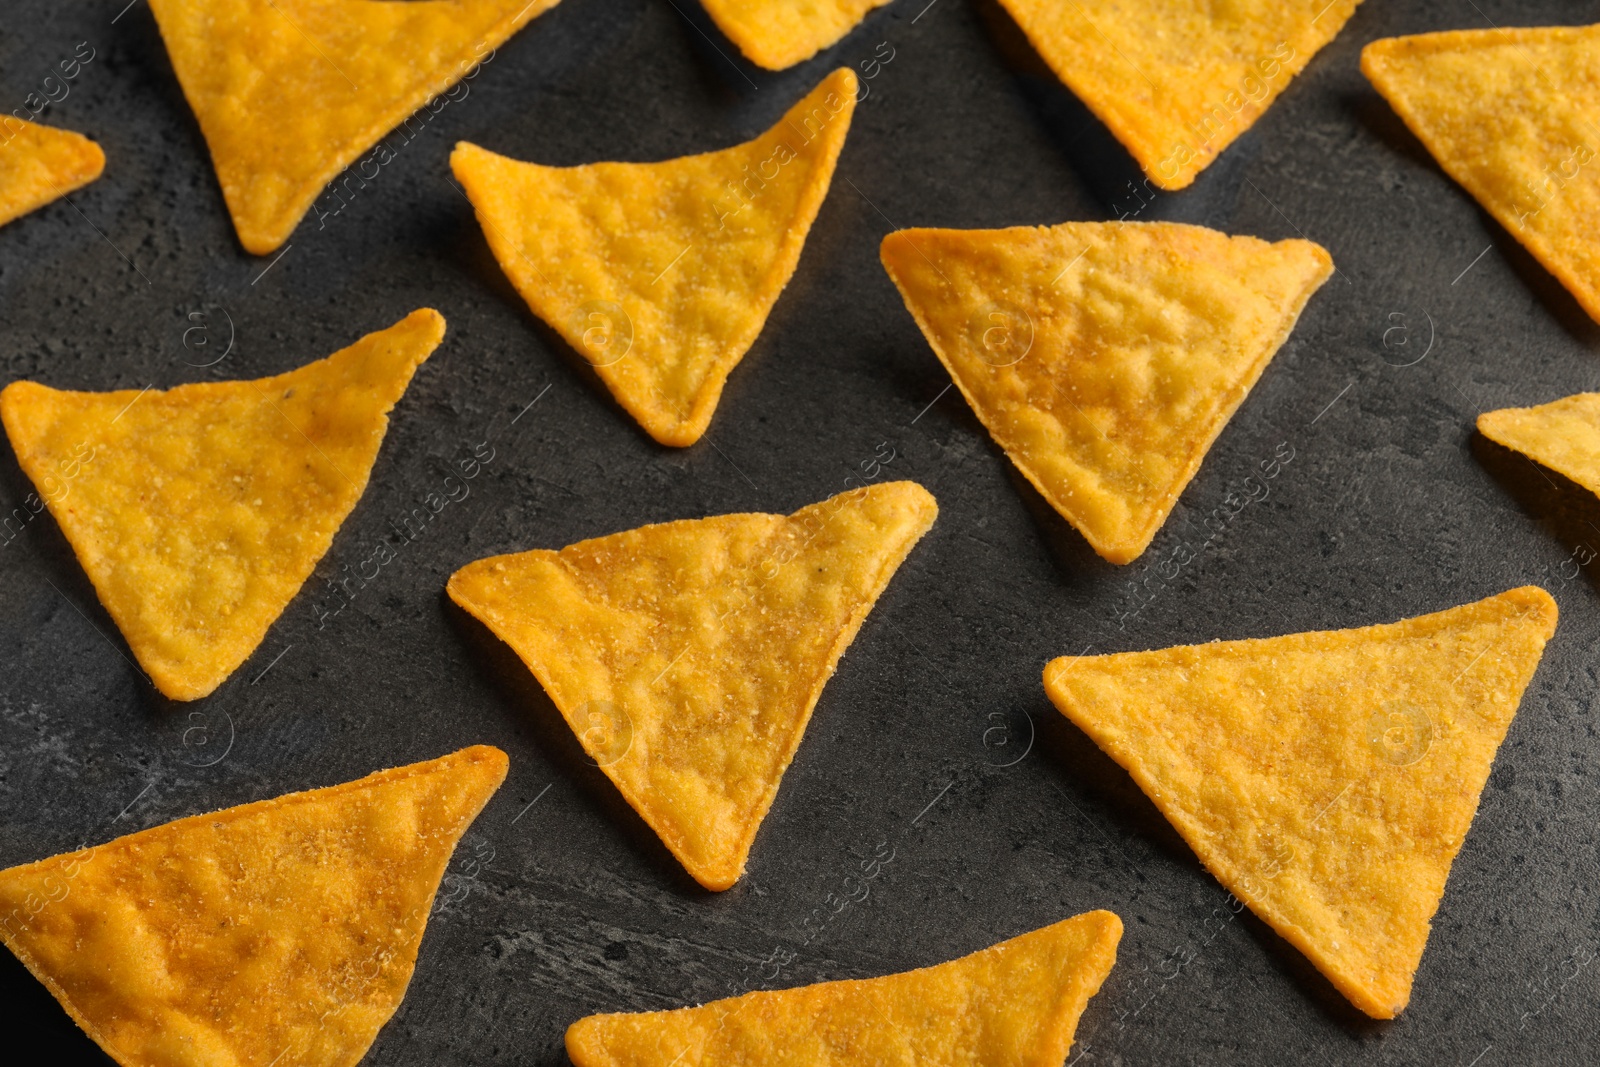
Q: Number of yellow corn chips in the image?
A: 13